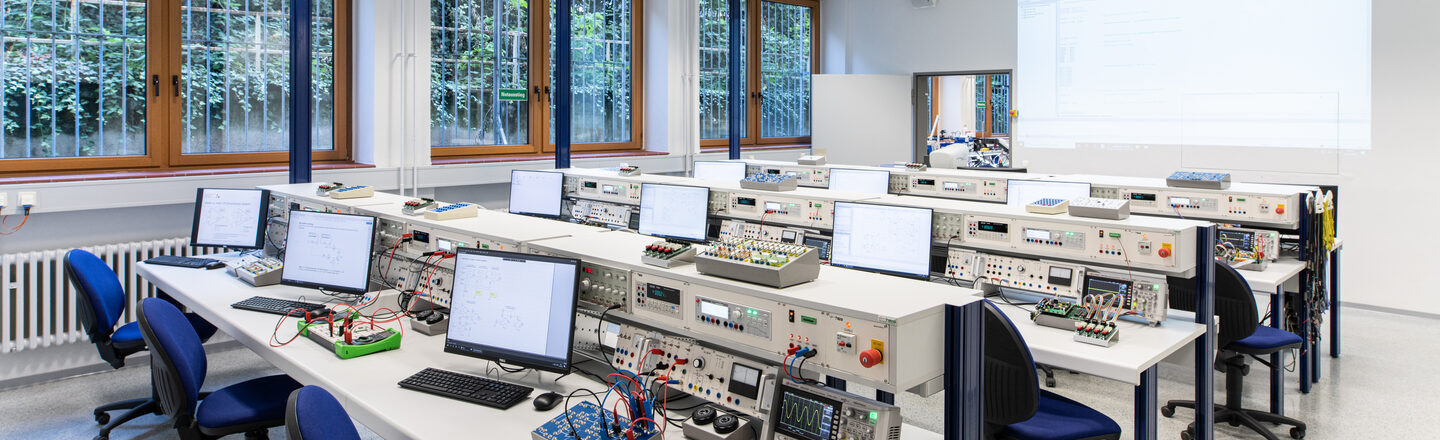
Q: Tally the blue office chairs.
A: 5